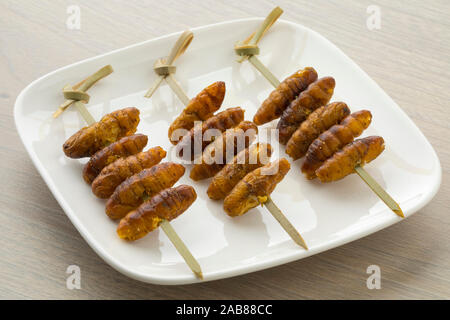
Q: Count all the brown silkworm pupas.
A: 15